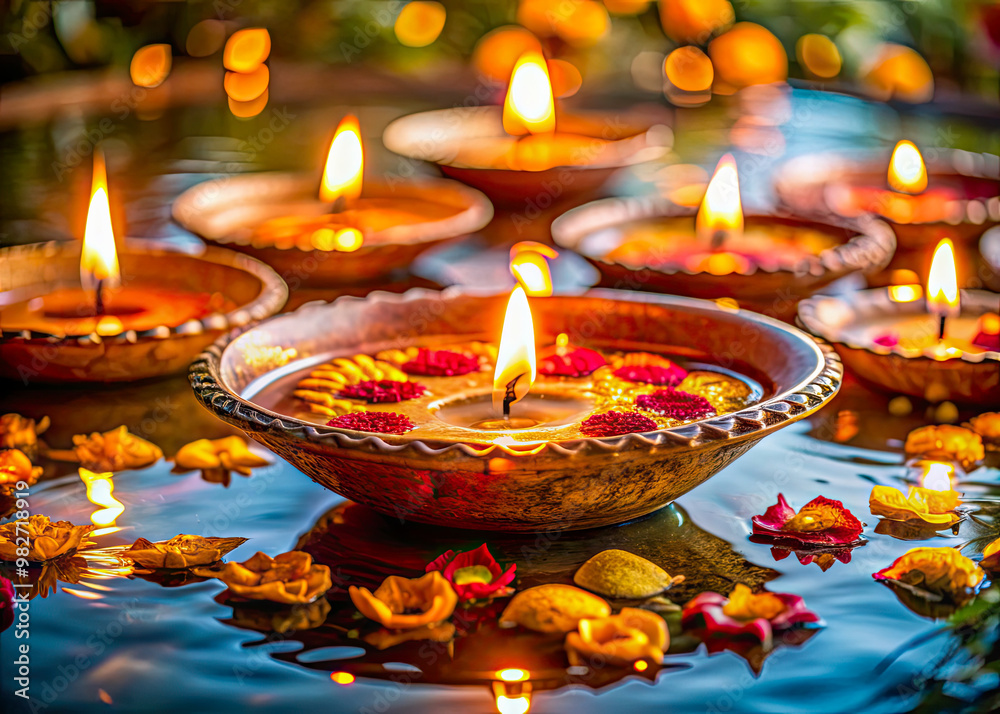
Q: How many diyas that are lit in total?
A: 7